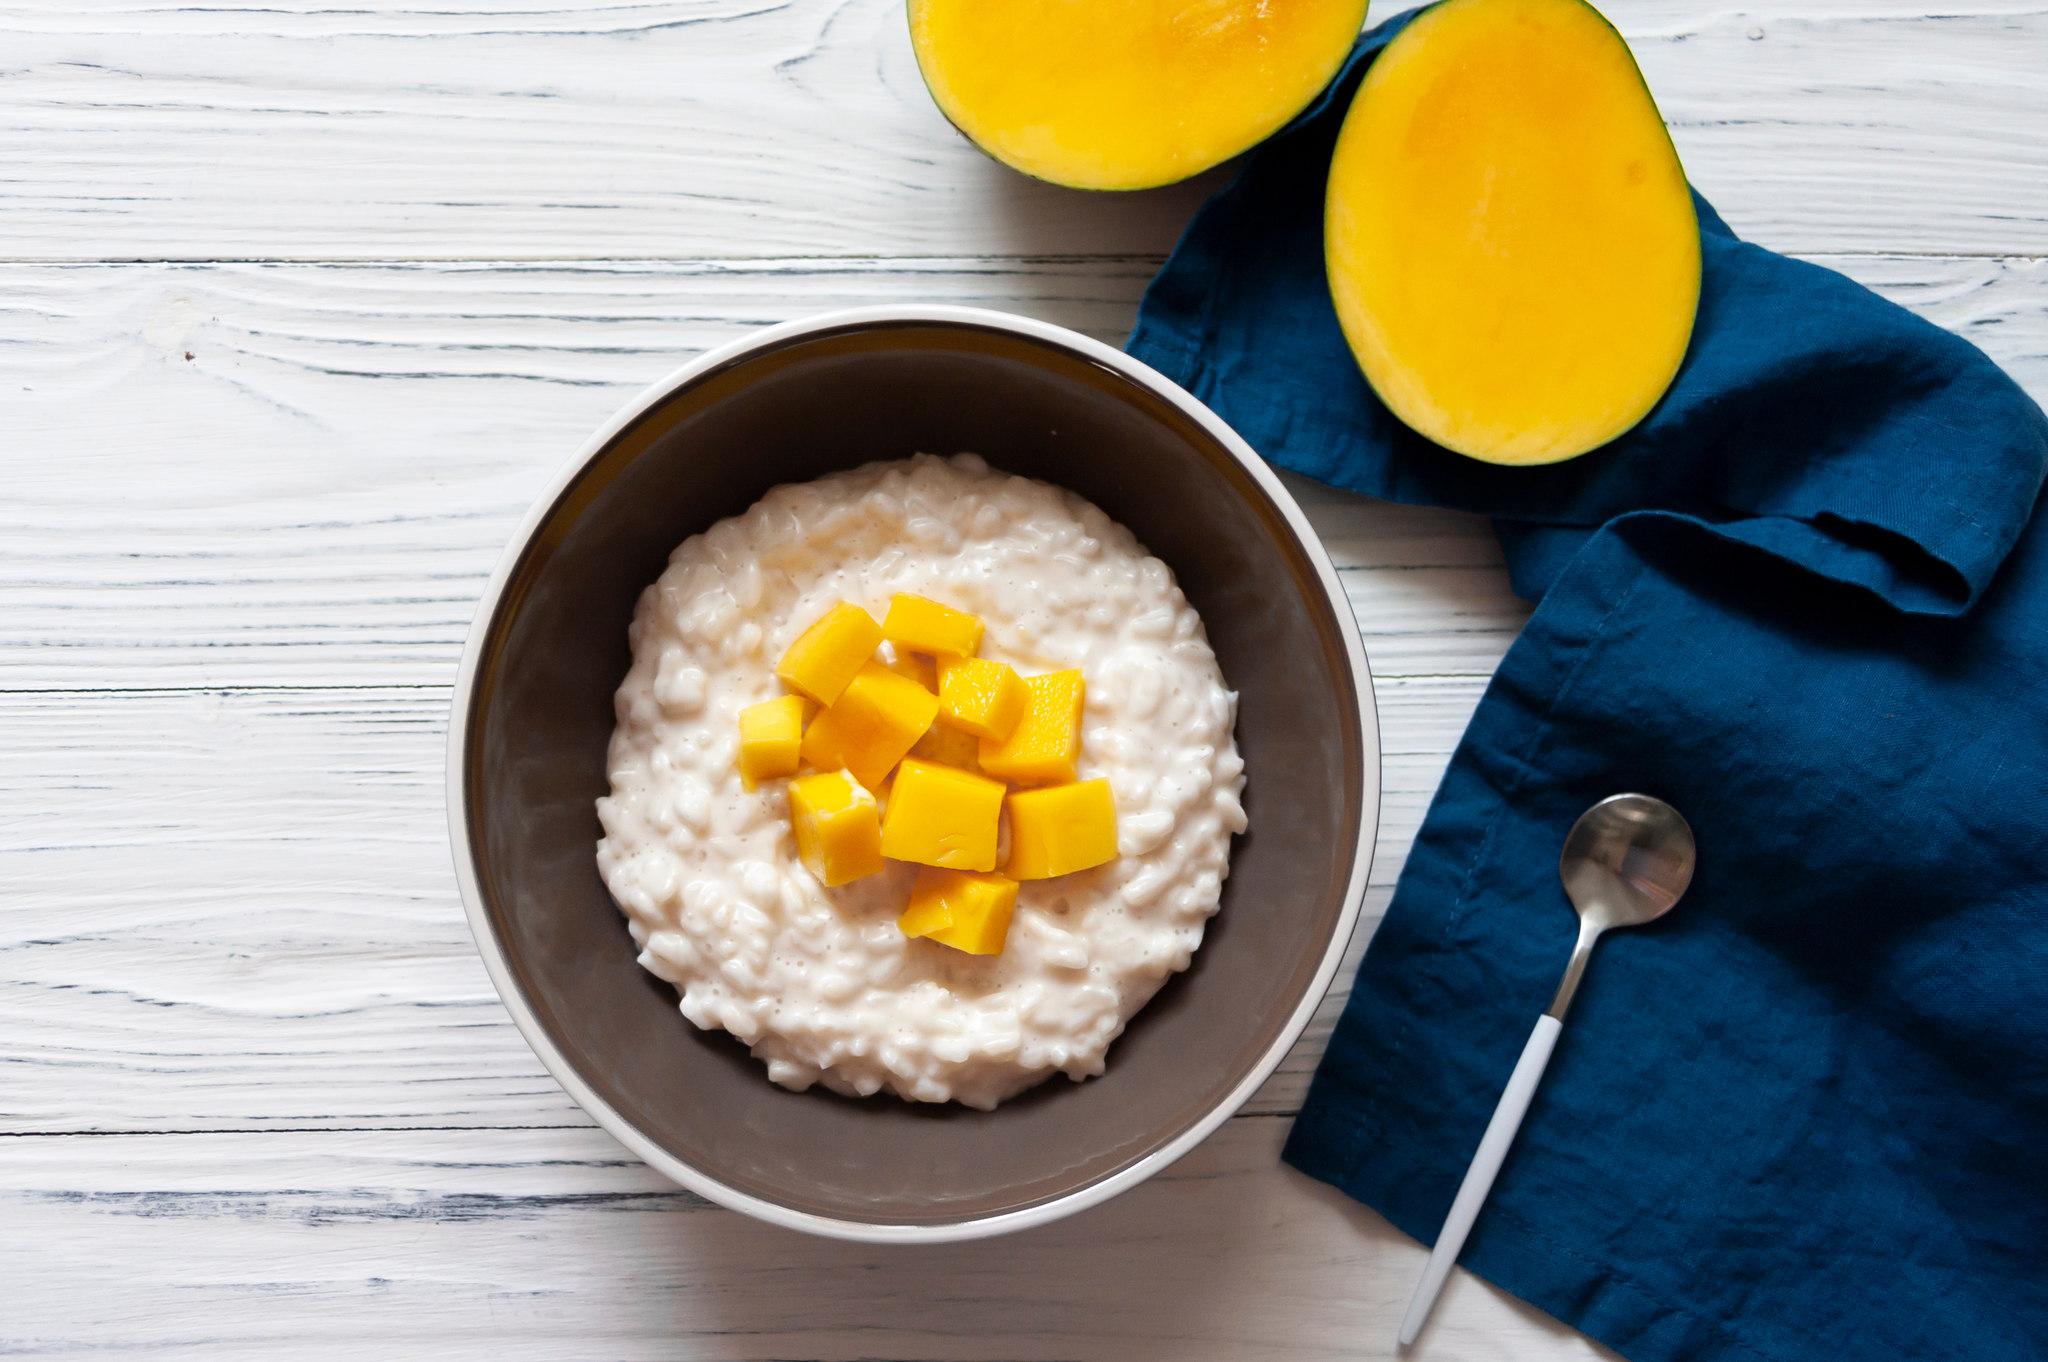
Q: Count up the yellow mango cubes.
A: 10